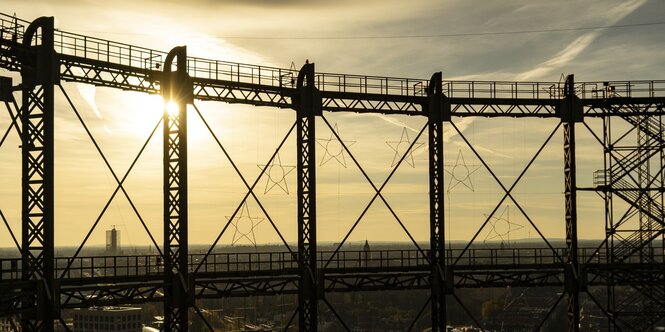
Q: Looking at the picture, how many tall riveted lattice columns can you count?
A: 5